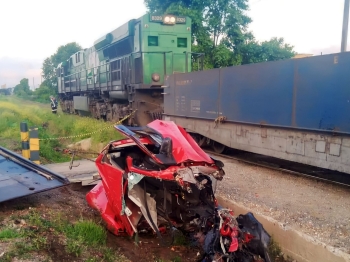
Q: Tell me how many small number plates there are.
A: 2